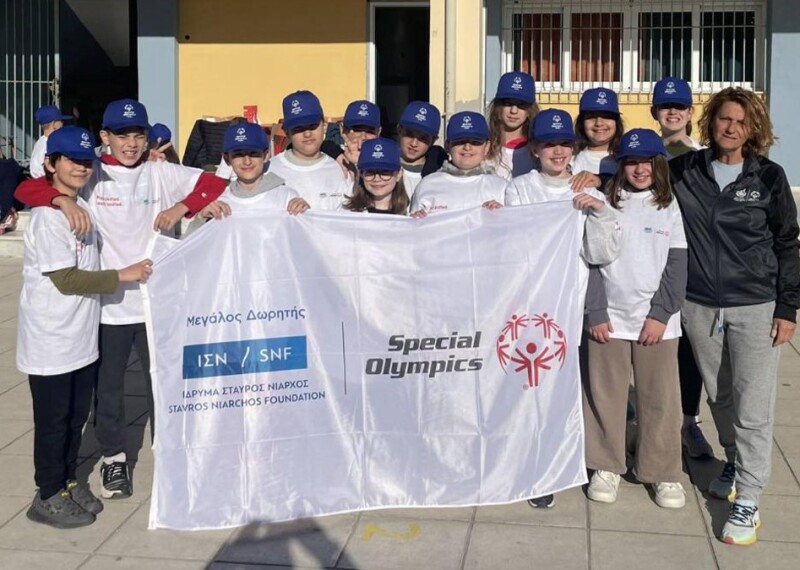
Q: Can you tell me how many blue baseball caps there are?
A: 15